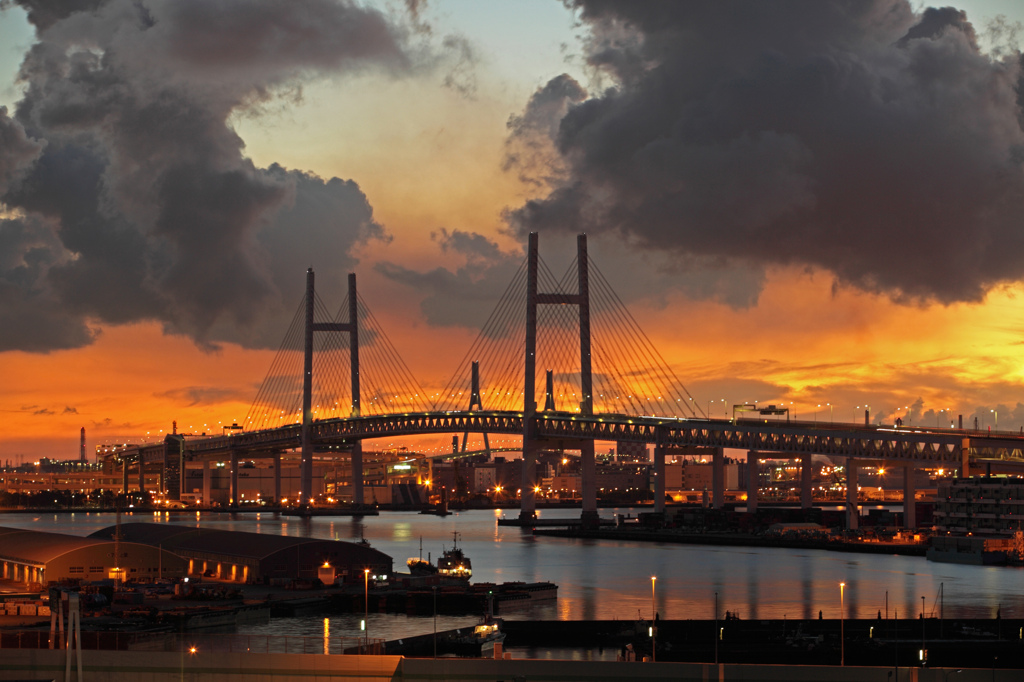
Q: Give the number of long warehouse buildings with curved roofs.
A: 2